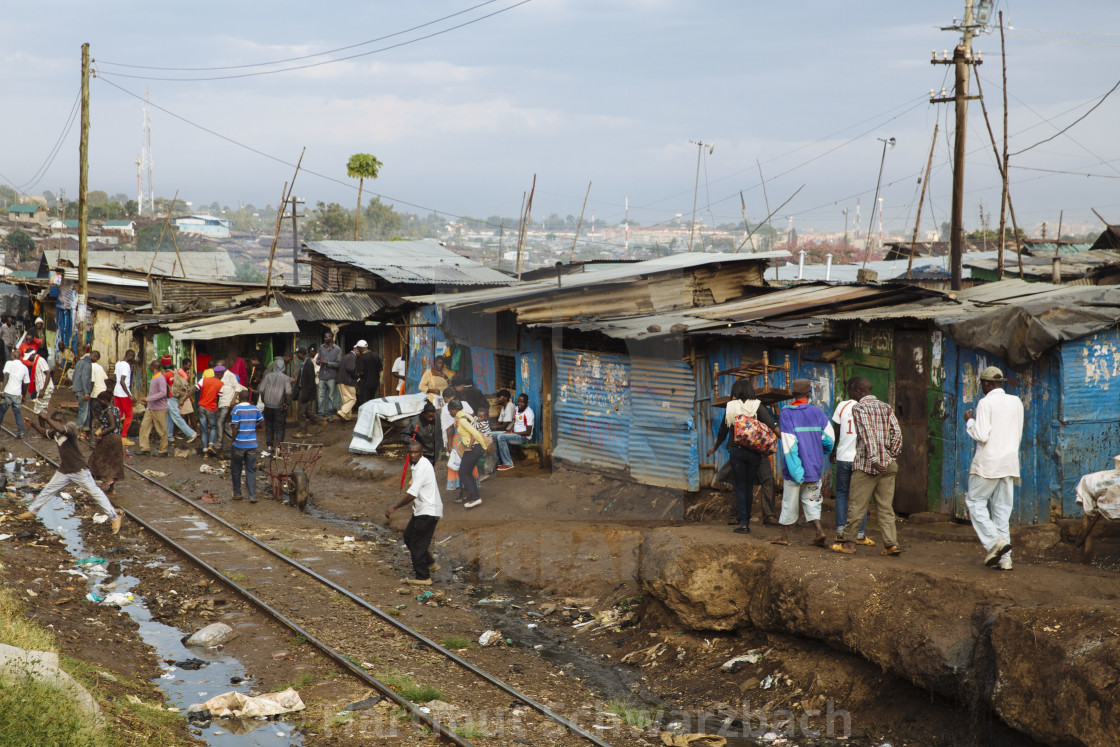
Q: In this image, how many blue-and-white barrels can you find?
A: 0